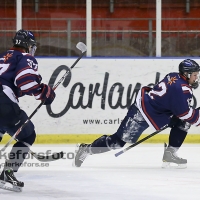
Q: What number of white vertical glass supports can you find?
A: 3